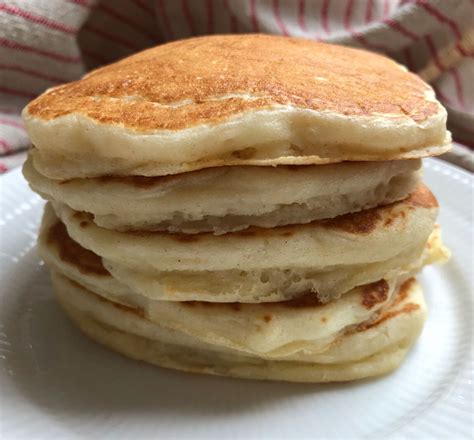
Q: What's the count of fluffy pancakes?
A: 5